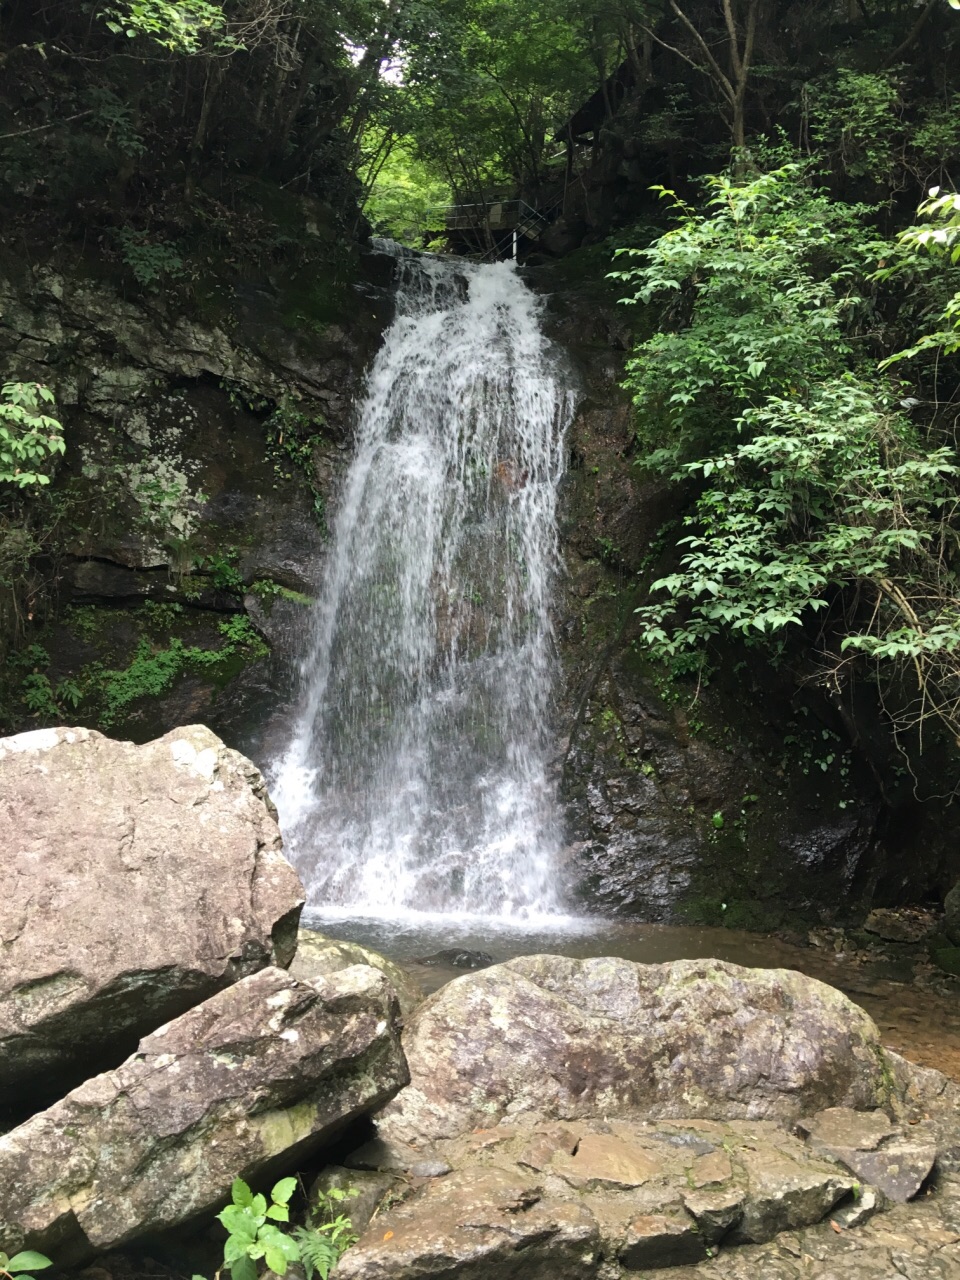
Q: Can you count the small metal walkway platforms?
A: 1